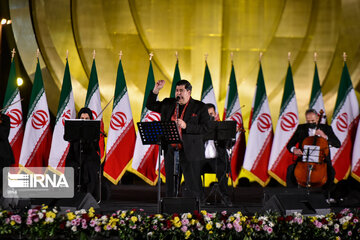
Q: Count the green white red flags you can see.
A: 13